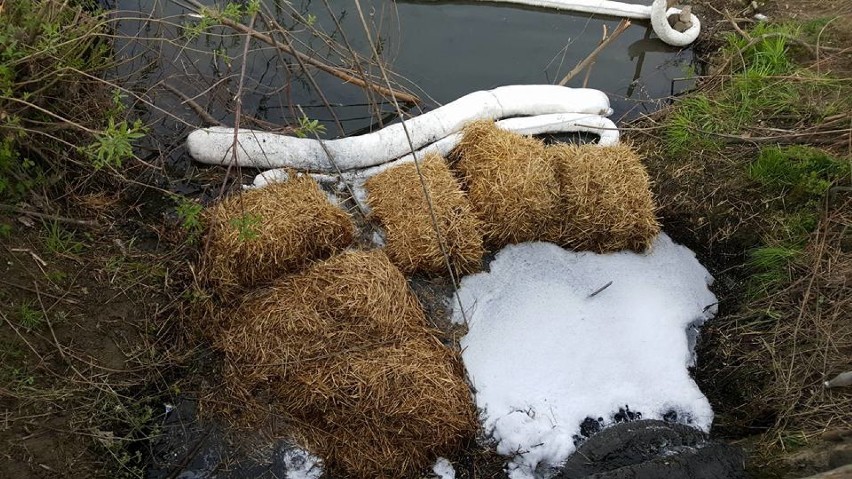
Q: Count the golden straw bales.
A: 6